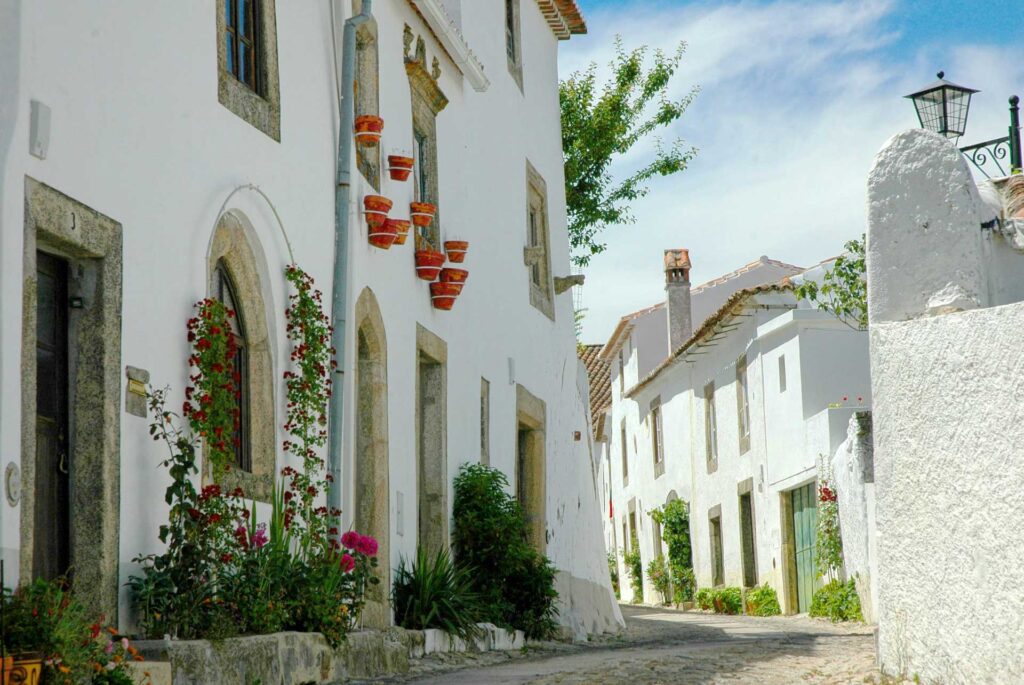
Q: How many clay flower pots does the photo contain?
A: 10